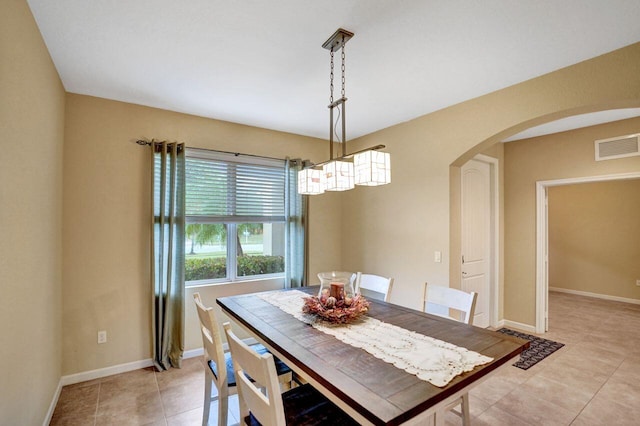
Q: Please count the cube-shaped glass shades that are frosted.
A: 3